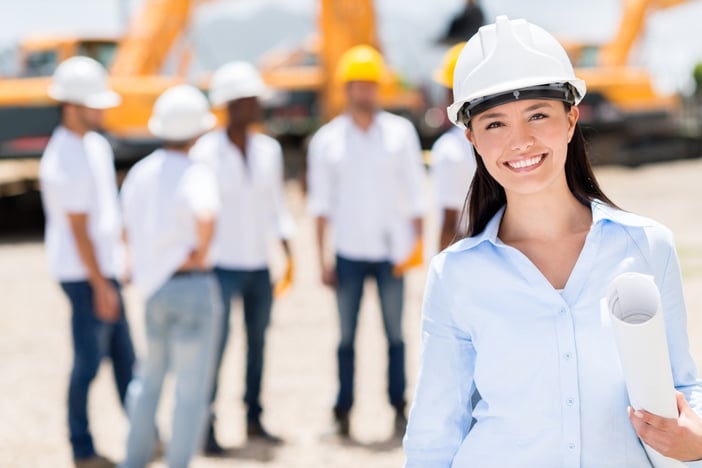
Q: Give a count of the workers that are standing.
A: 6